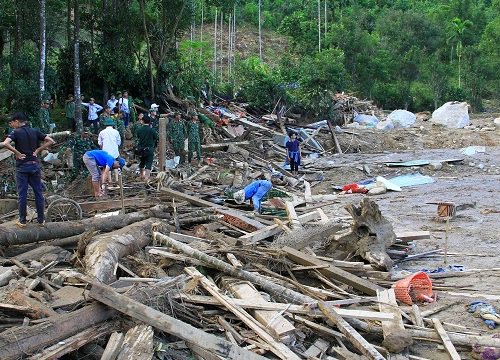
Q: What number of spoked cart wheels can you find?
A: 1